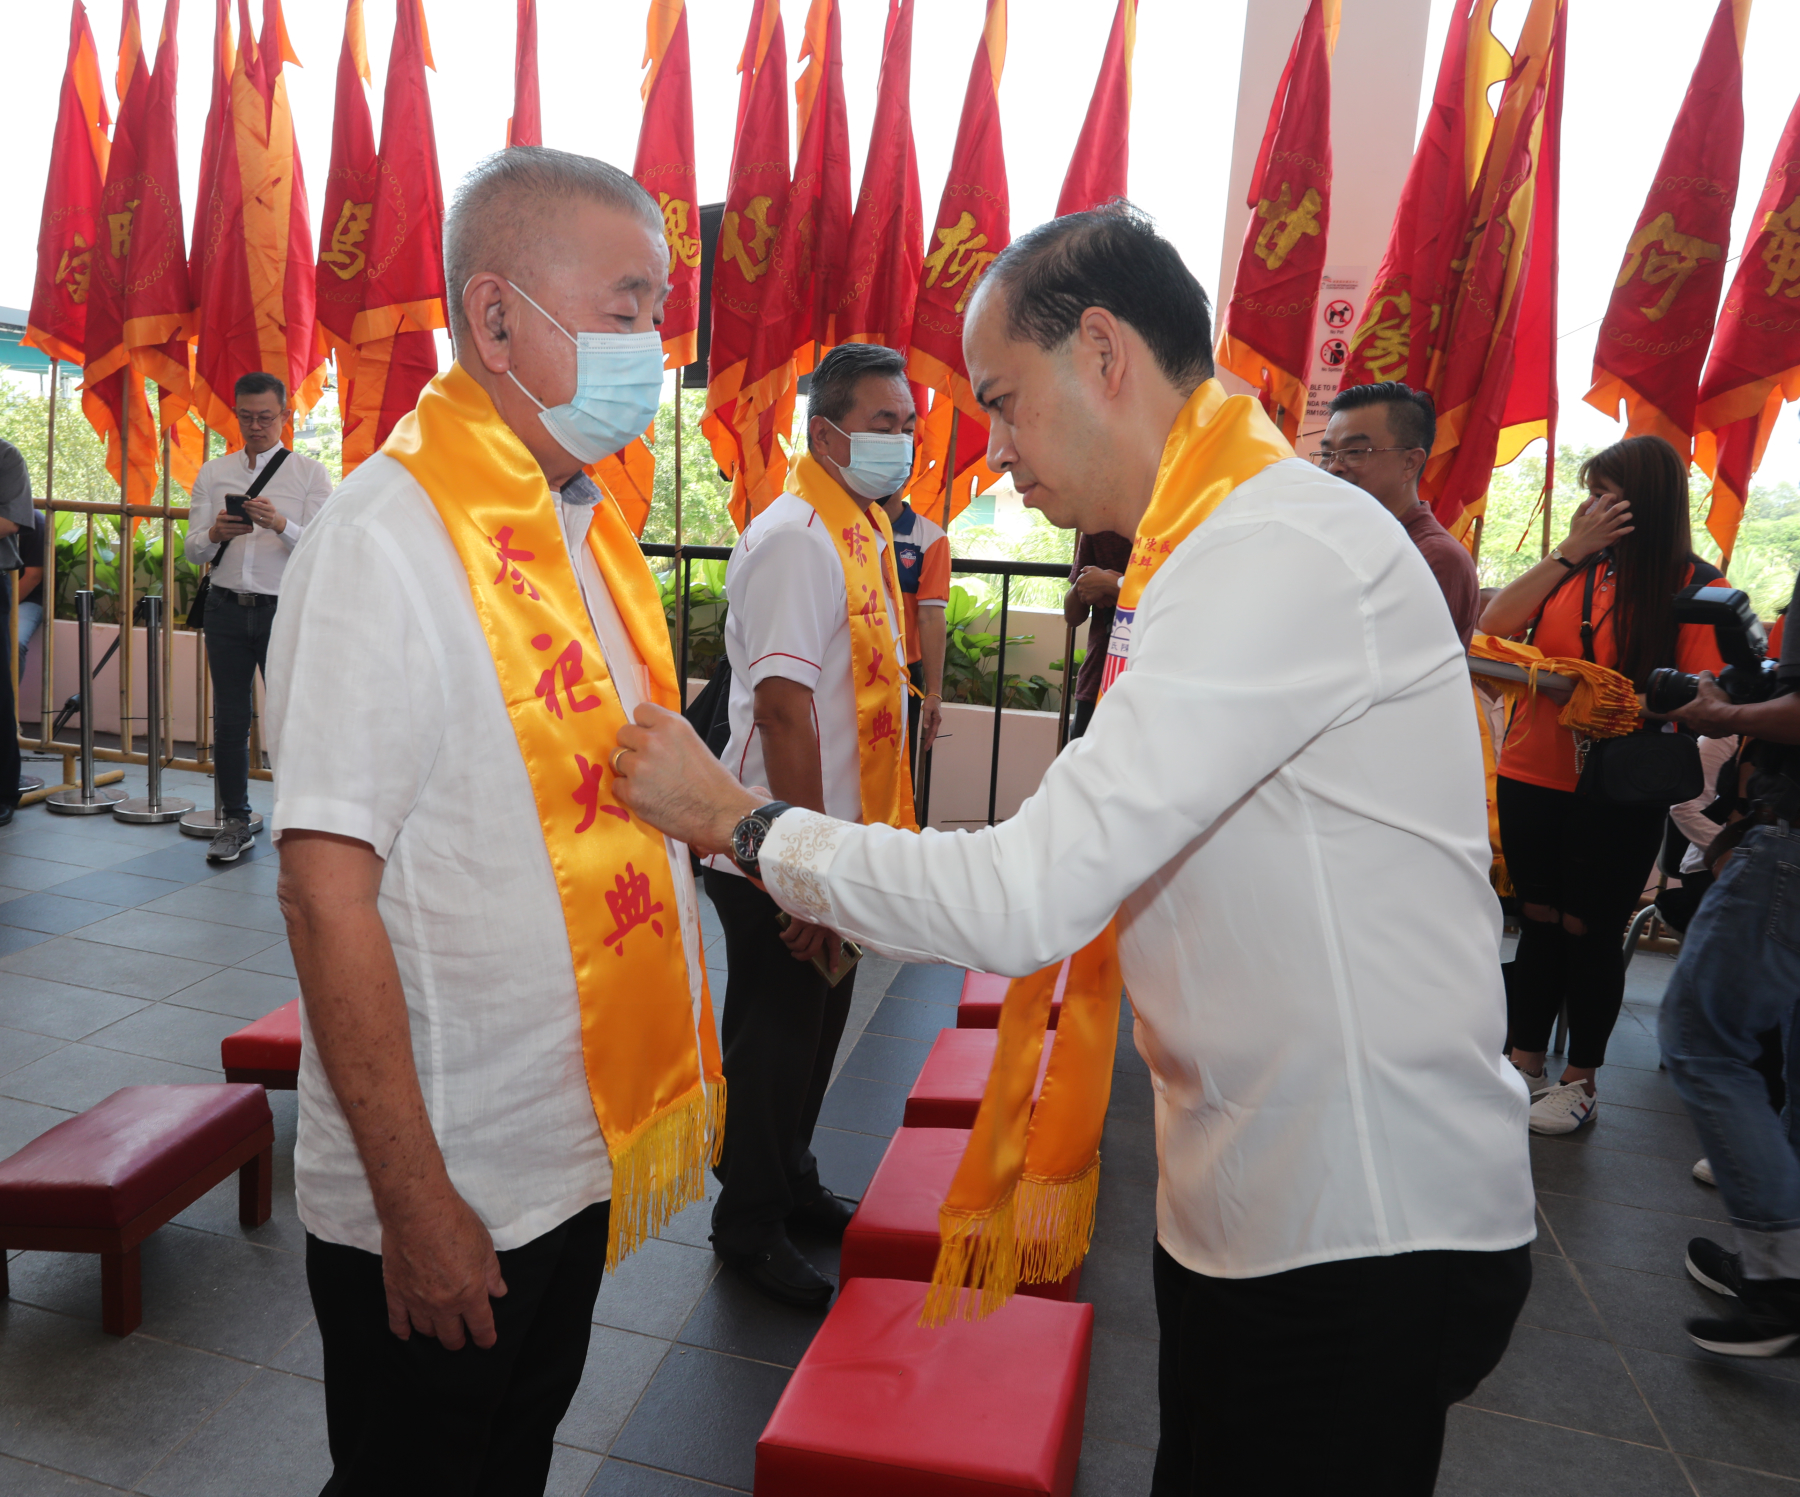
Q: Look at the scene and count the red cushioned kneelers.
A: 6